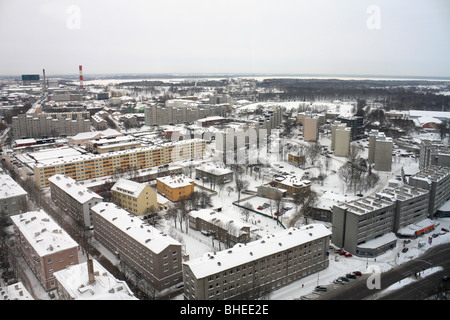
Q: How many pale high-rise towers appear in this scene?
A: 3